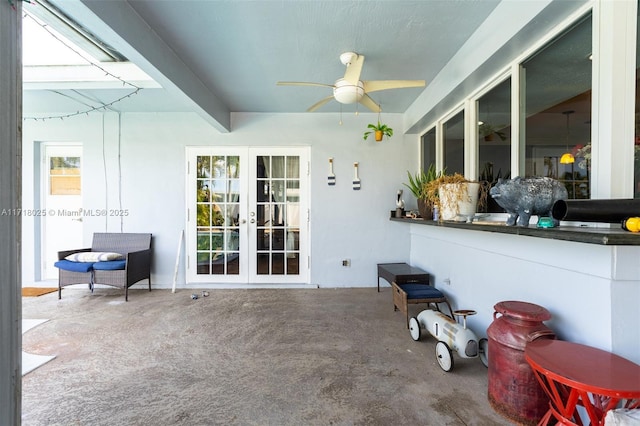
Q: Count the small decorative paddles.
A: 2